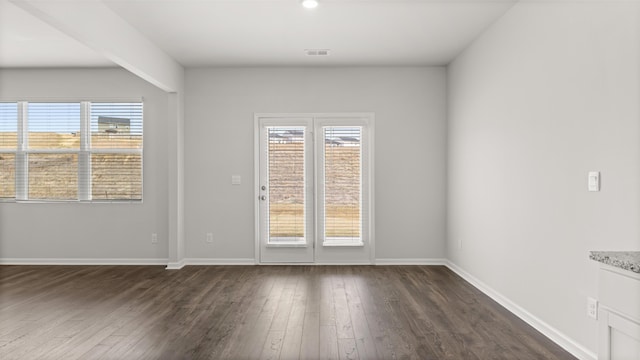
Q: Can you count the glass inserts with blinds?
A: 2